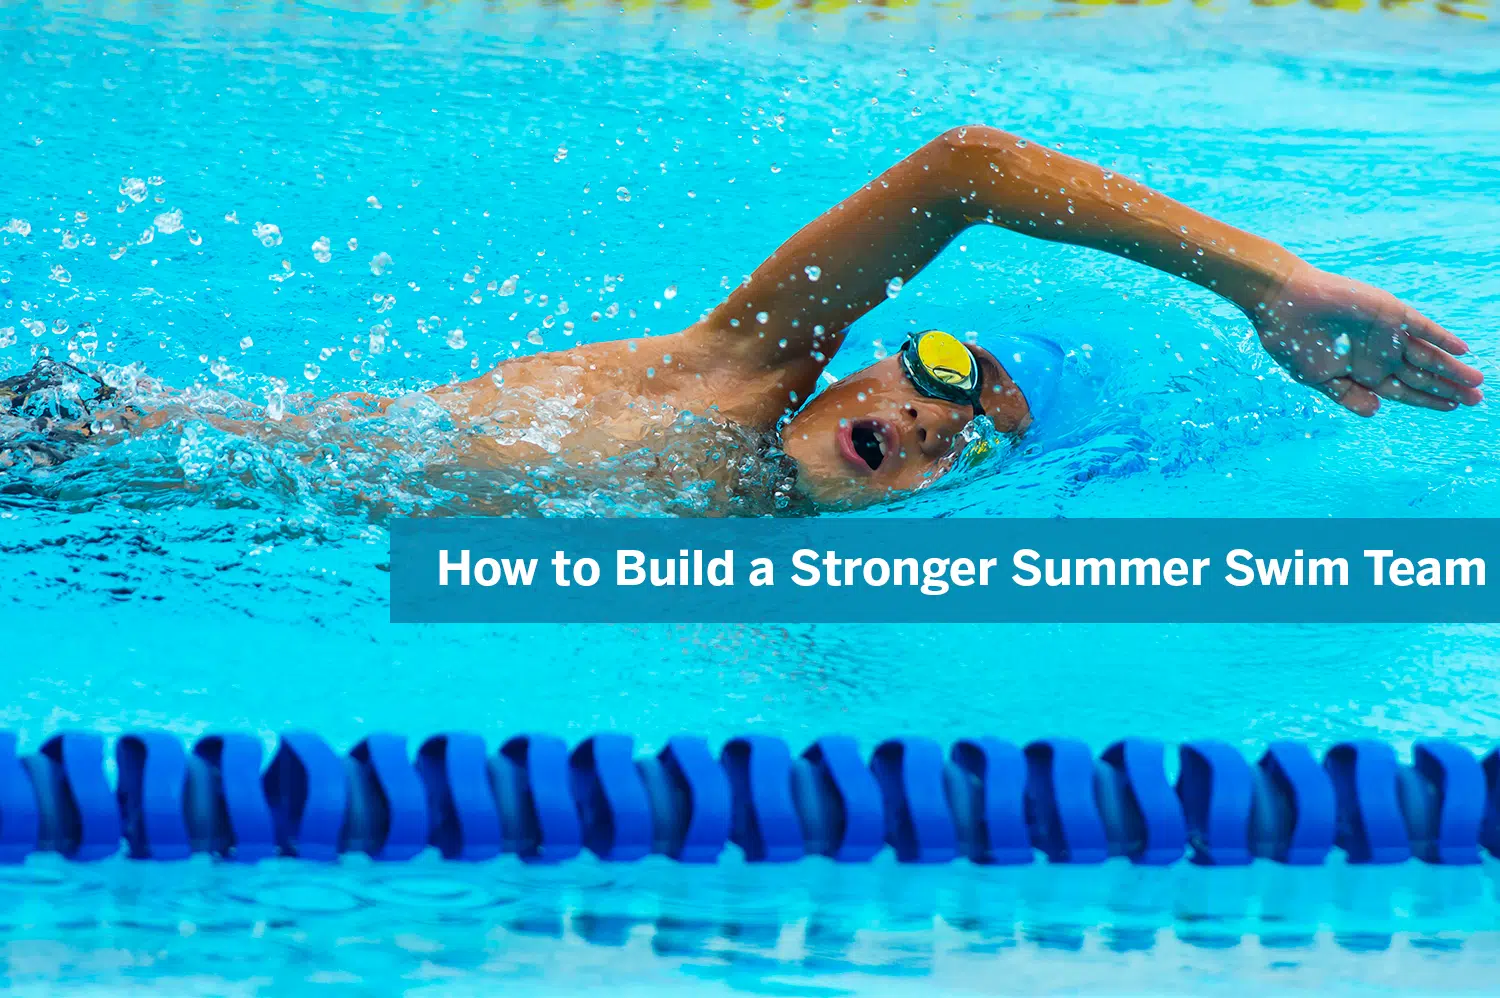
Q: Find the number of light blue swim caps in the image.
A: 1